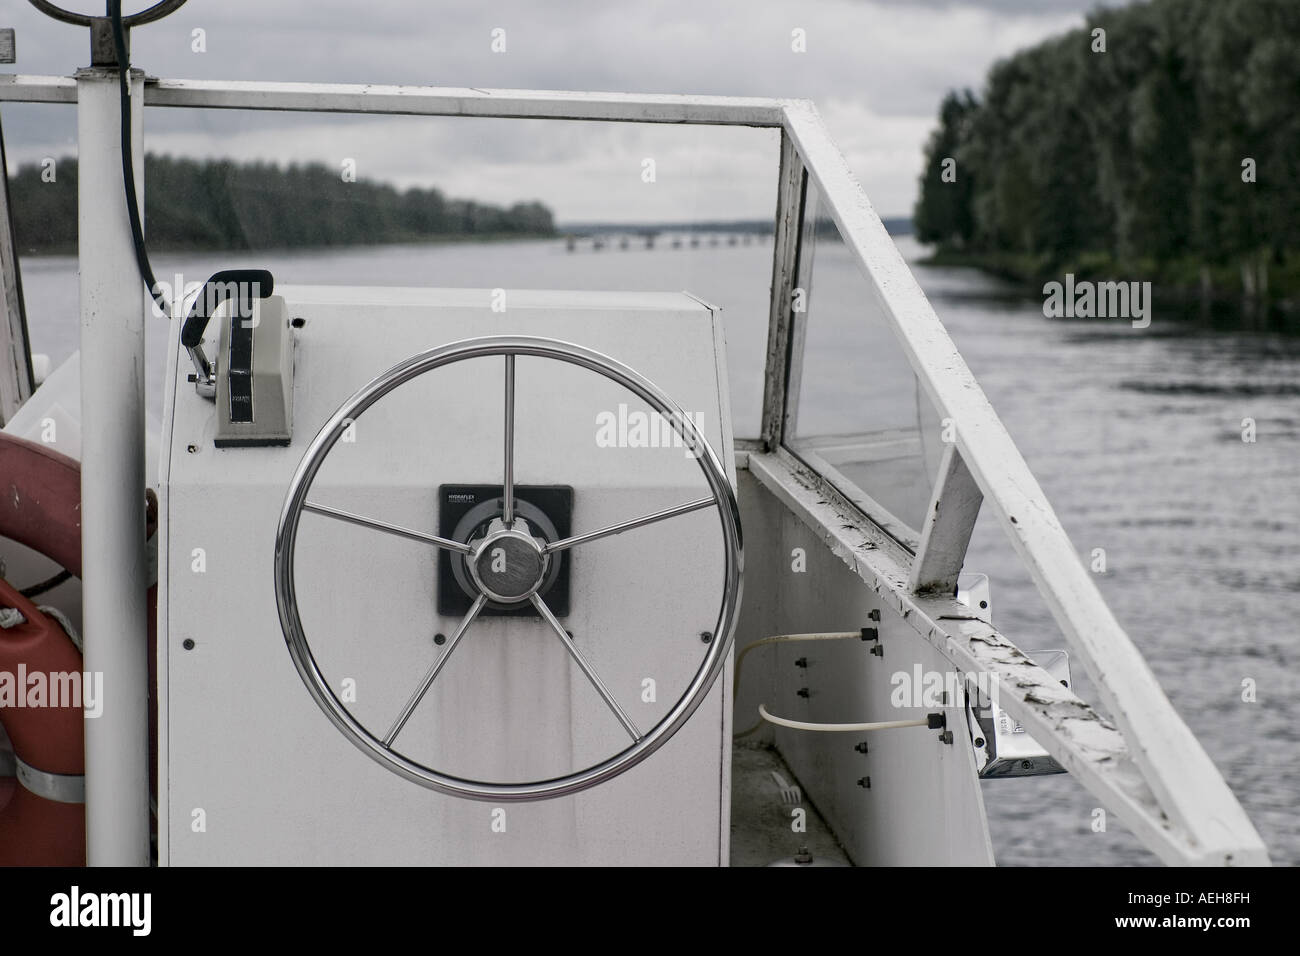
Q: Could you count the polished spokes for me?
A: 5